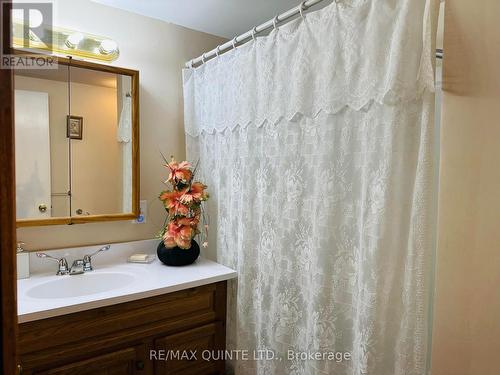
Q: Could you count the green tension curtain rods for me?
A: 0